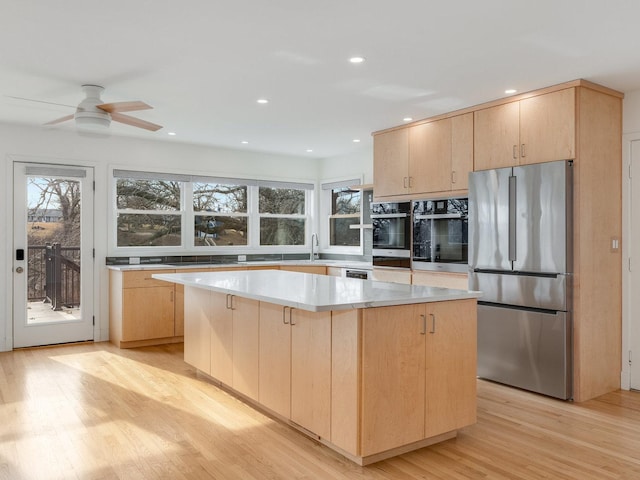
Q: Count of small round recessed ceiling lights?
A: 8